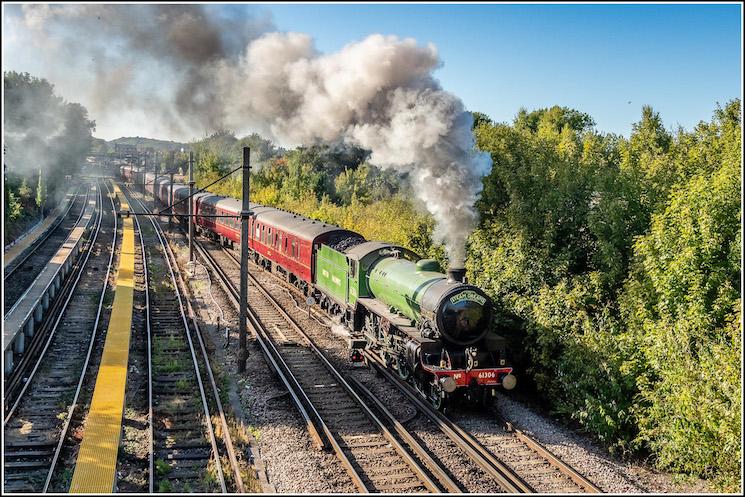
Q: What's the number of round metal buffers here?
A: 2